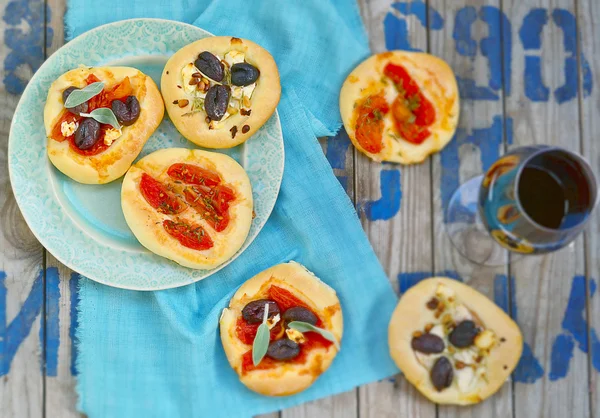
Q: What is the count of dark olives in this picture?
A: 12